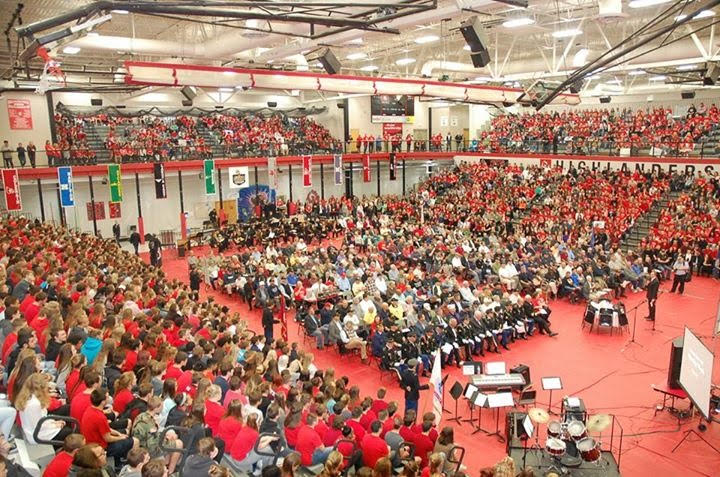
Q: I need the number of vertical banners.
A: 10